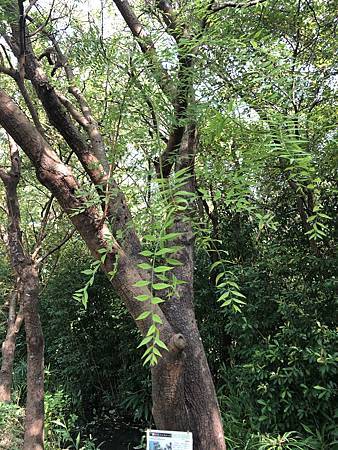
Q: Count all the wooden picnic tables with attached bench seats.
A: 0